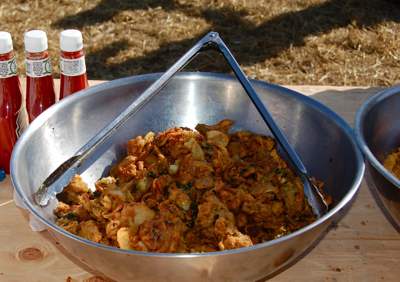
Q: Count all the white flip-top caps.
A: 3